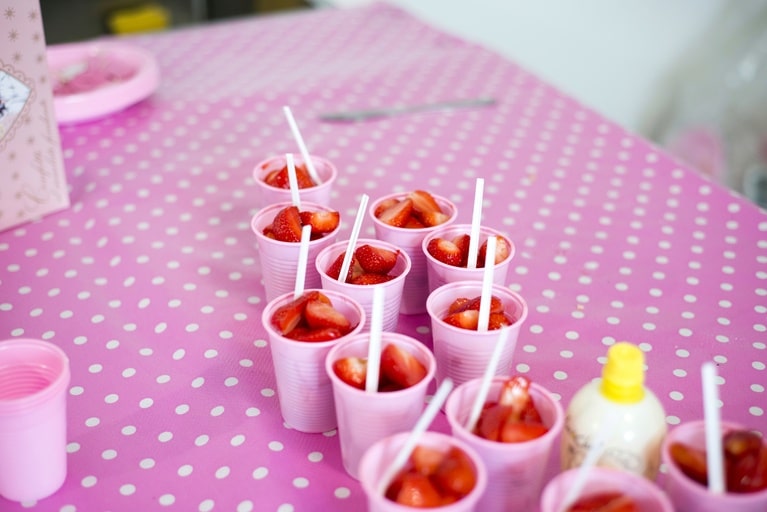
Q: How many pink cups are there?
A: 13